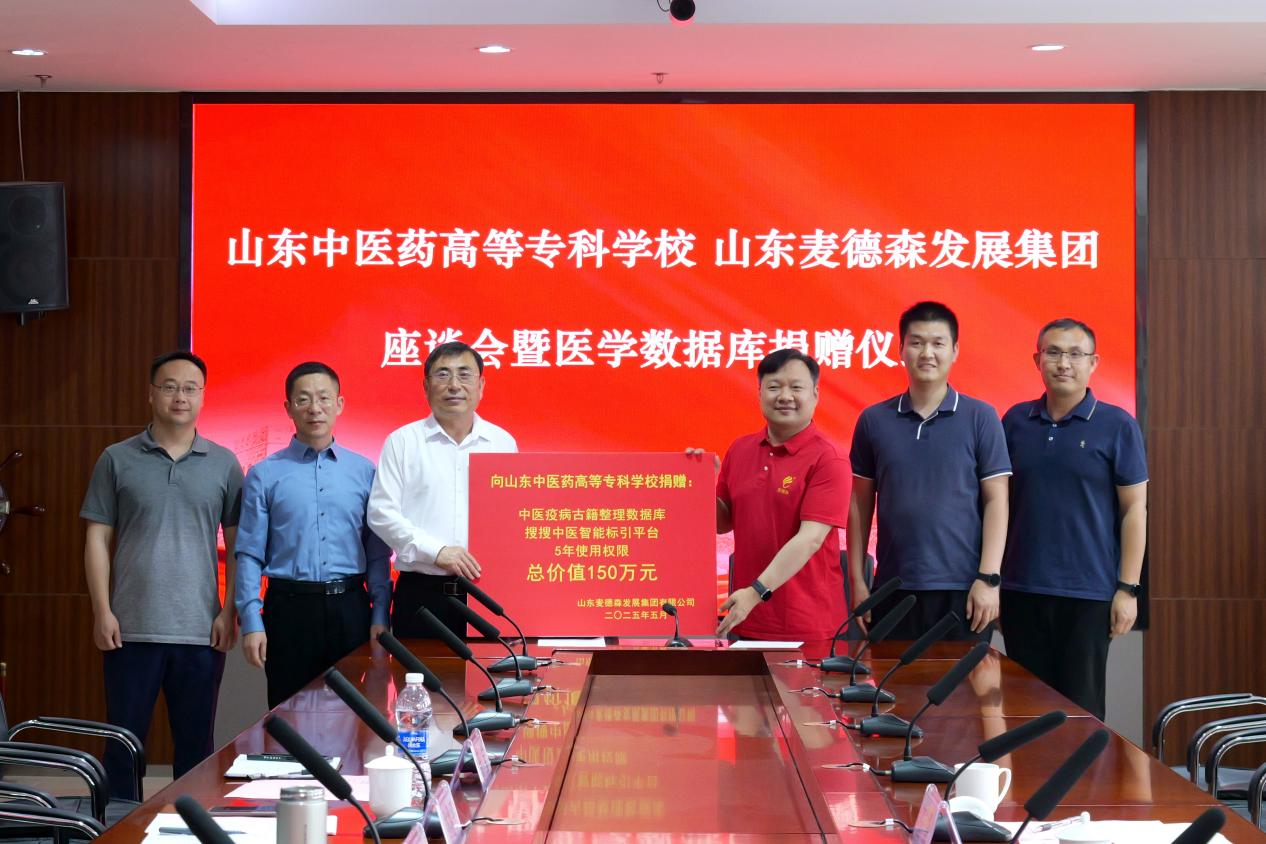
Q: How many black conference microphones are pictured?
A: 15